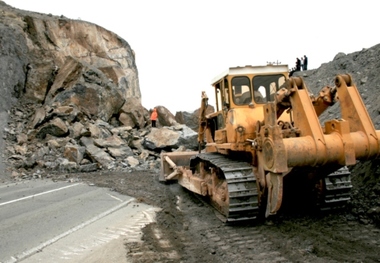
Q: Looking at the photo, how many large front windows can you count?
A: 2